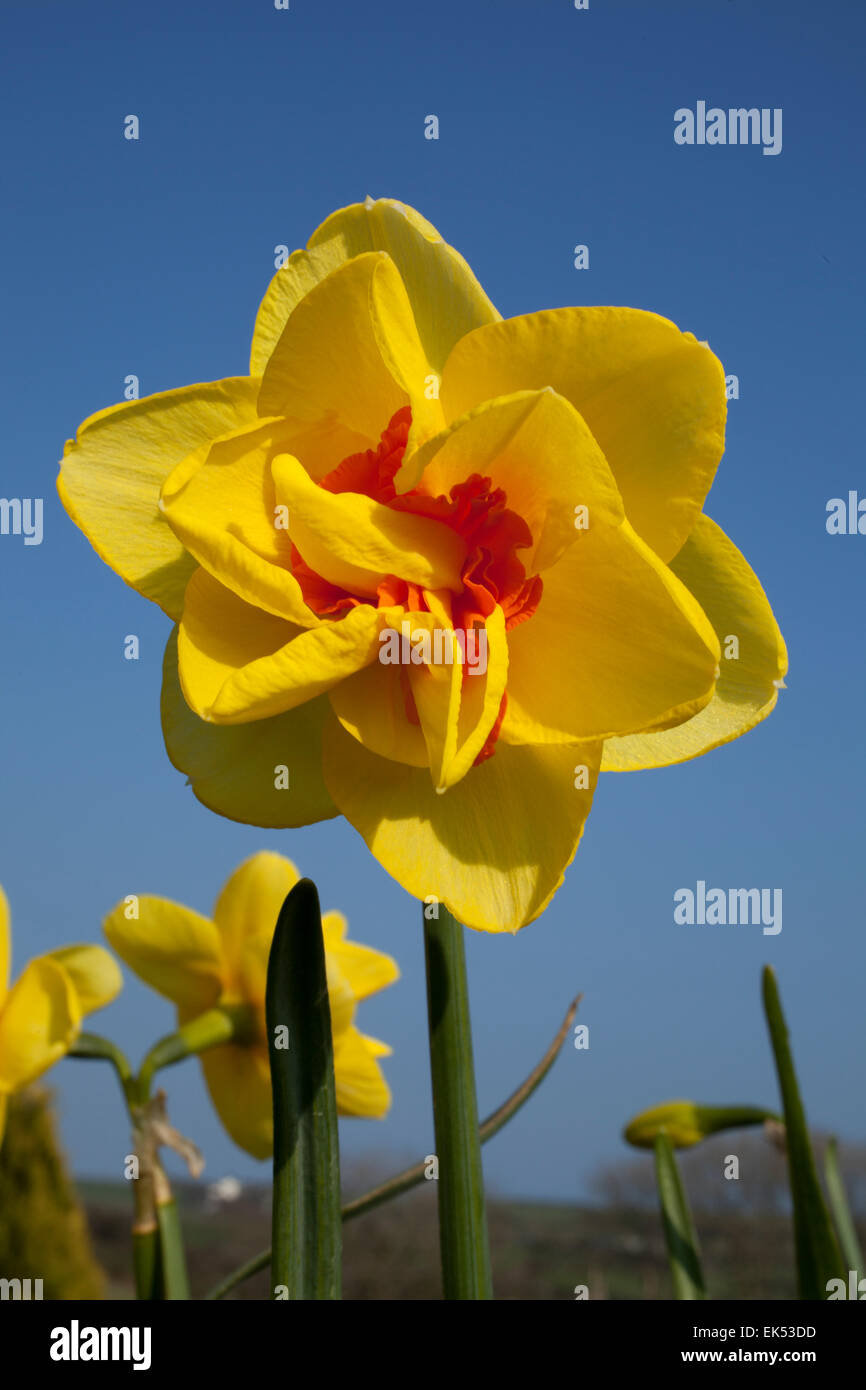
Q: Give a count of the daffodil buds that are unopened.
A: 1